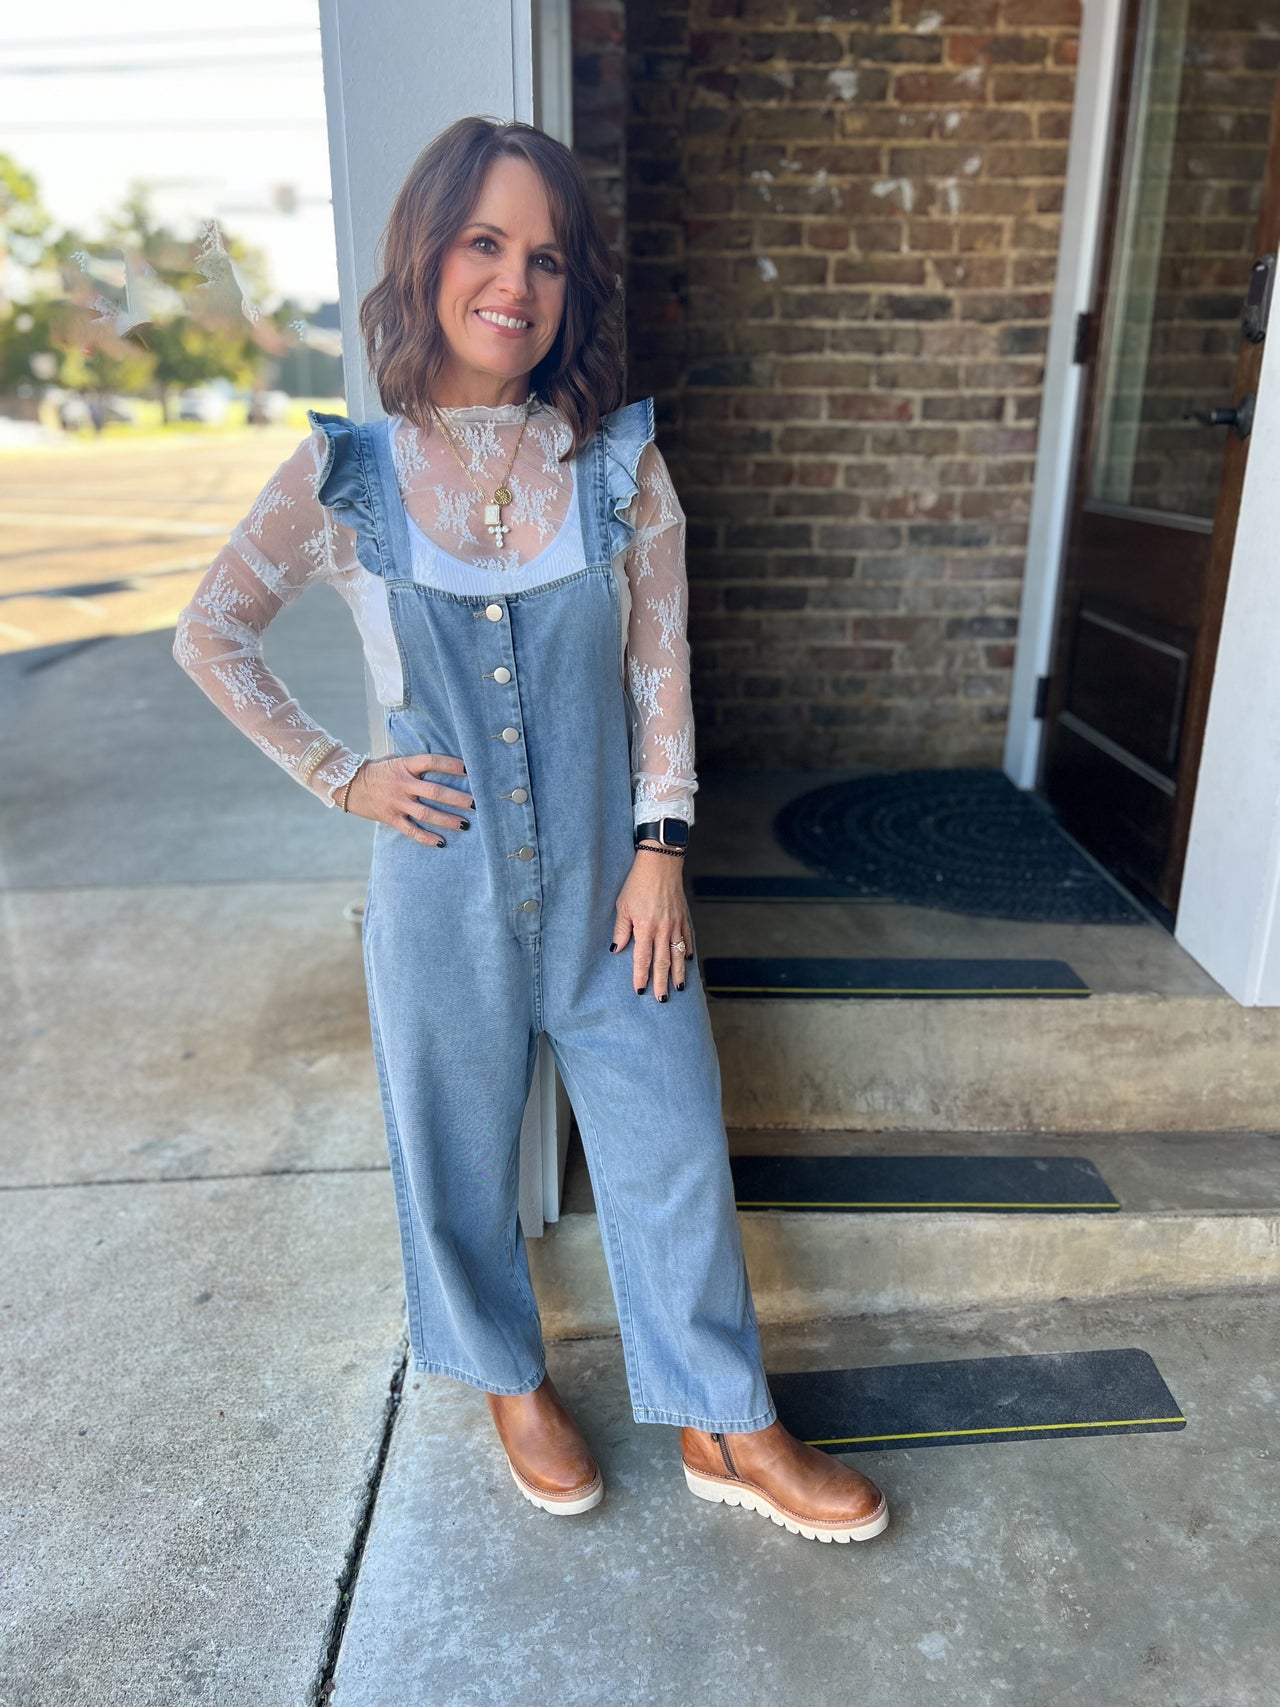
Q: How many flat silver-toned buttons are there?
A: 6